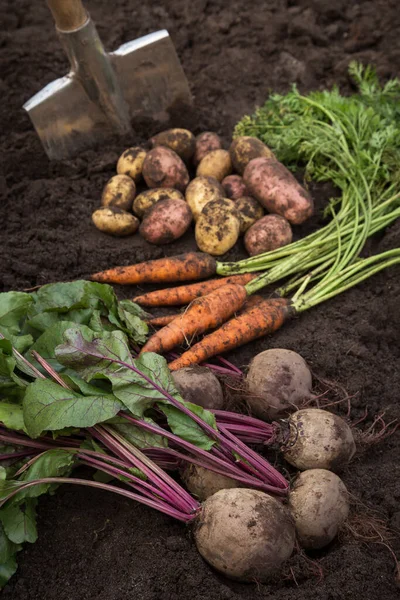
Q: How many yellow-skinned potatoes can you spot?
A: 10